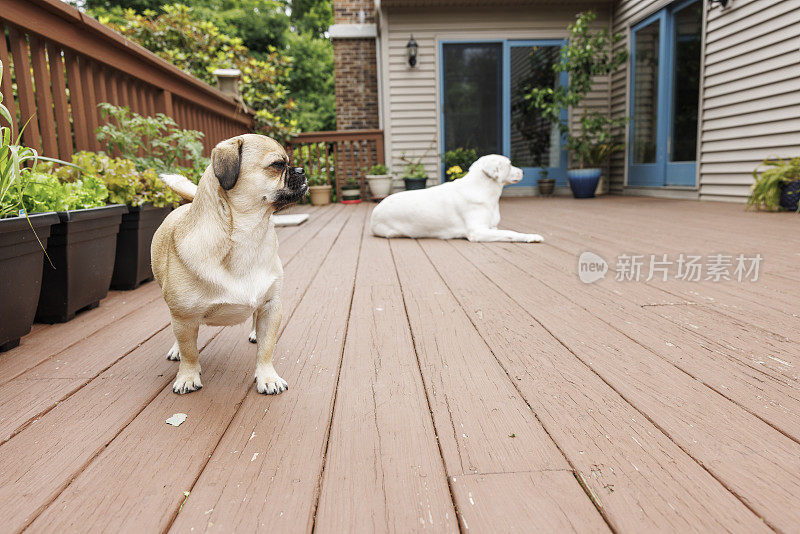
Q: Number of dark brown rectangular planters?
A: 3